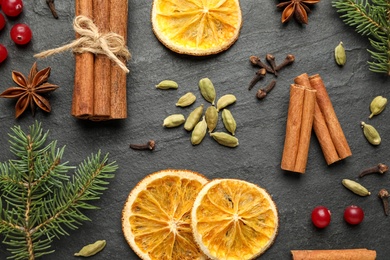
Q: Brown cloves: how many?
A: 9